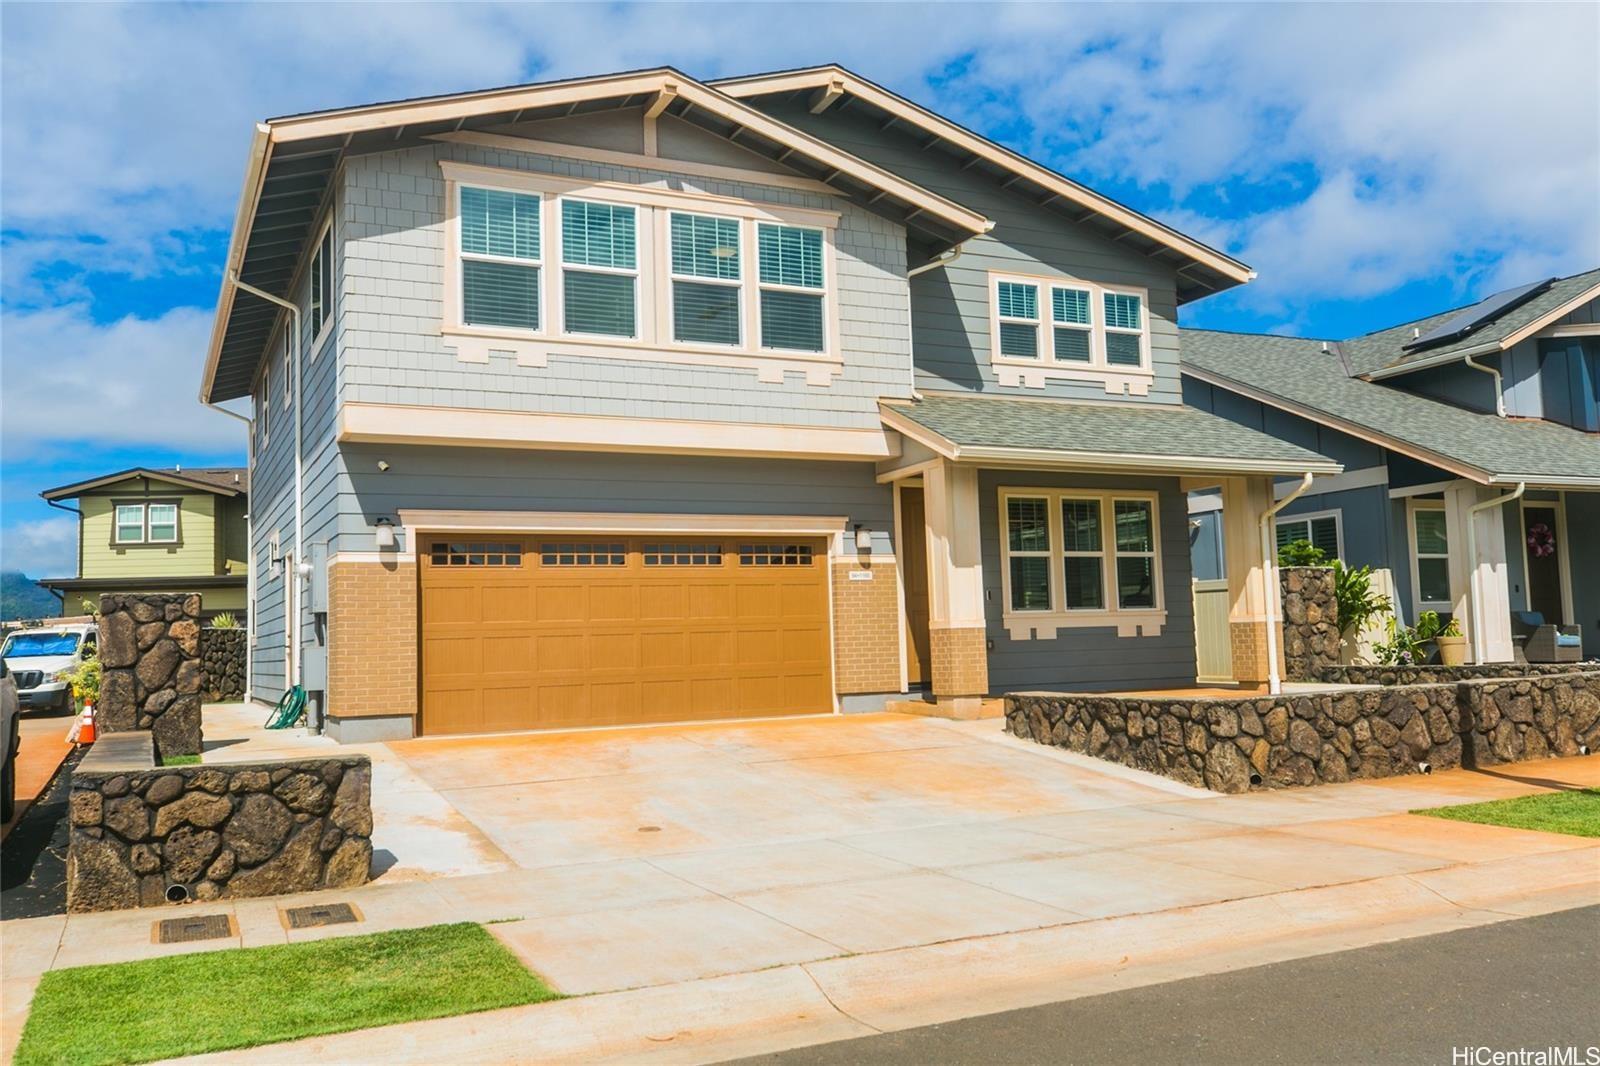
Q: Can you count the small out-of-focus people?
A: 0